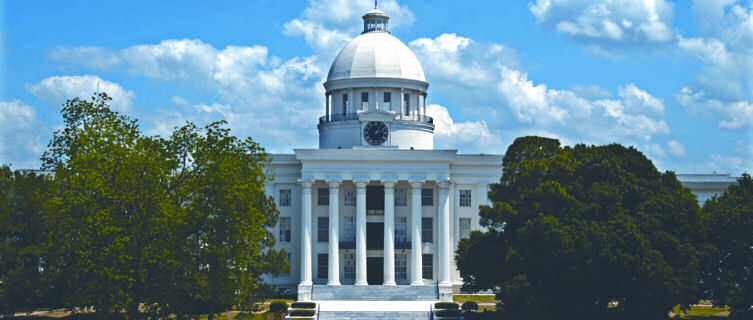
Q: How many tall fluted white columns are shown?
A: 6